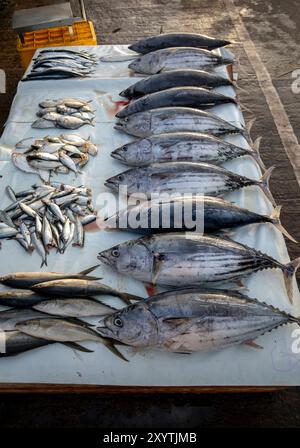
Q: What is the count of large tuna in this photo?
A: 10